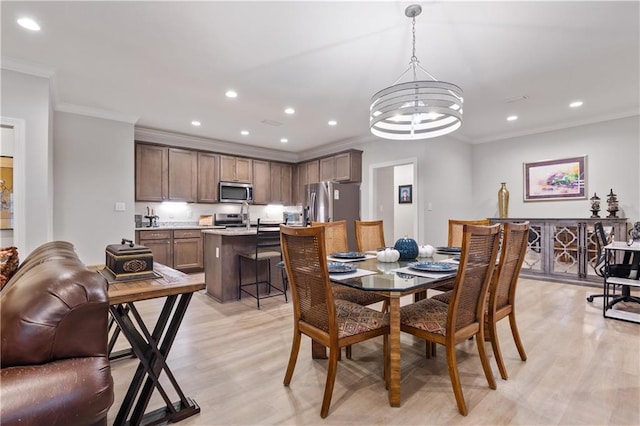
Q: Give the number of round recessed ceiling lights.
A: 9